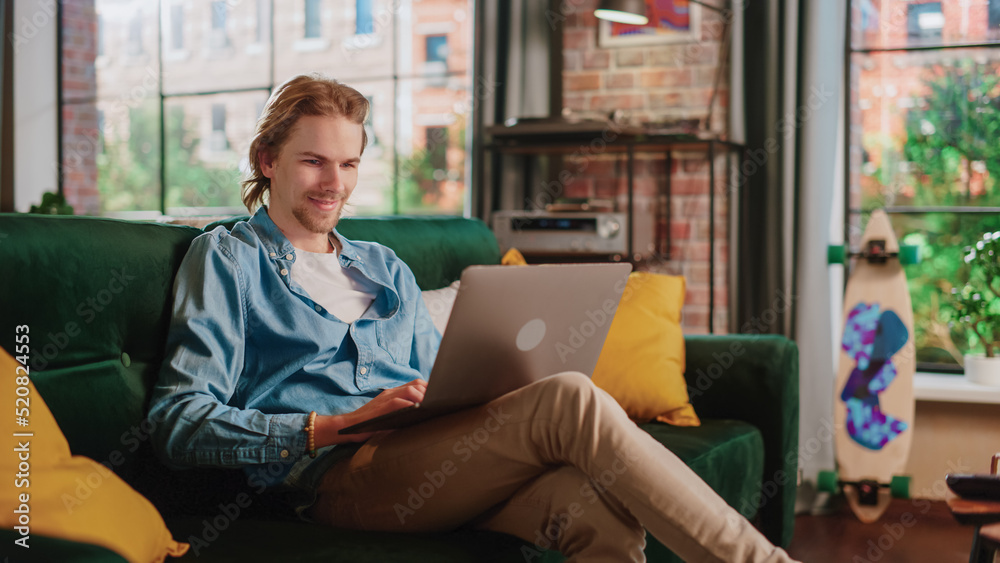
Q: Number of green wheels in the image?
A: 4